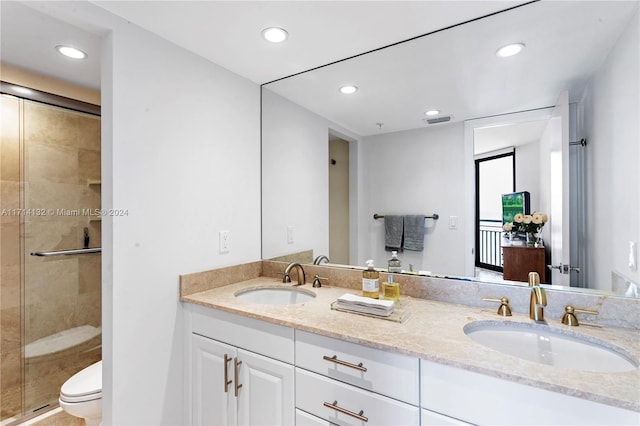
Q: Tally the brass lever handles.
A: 4